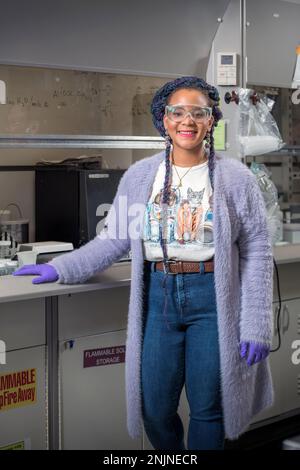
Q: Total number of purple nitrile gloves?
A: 2